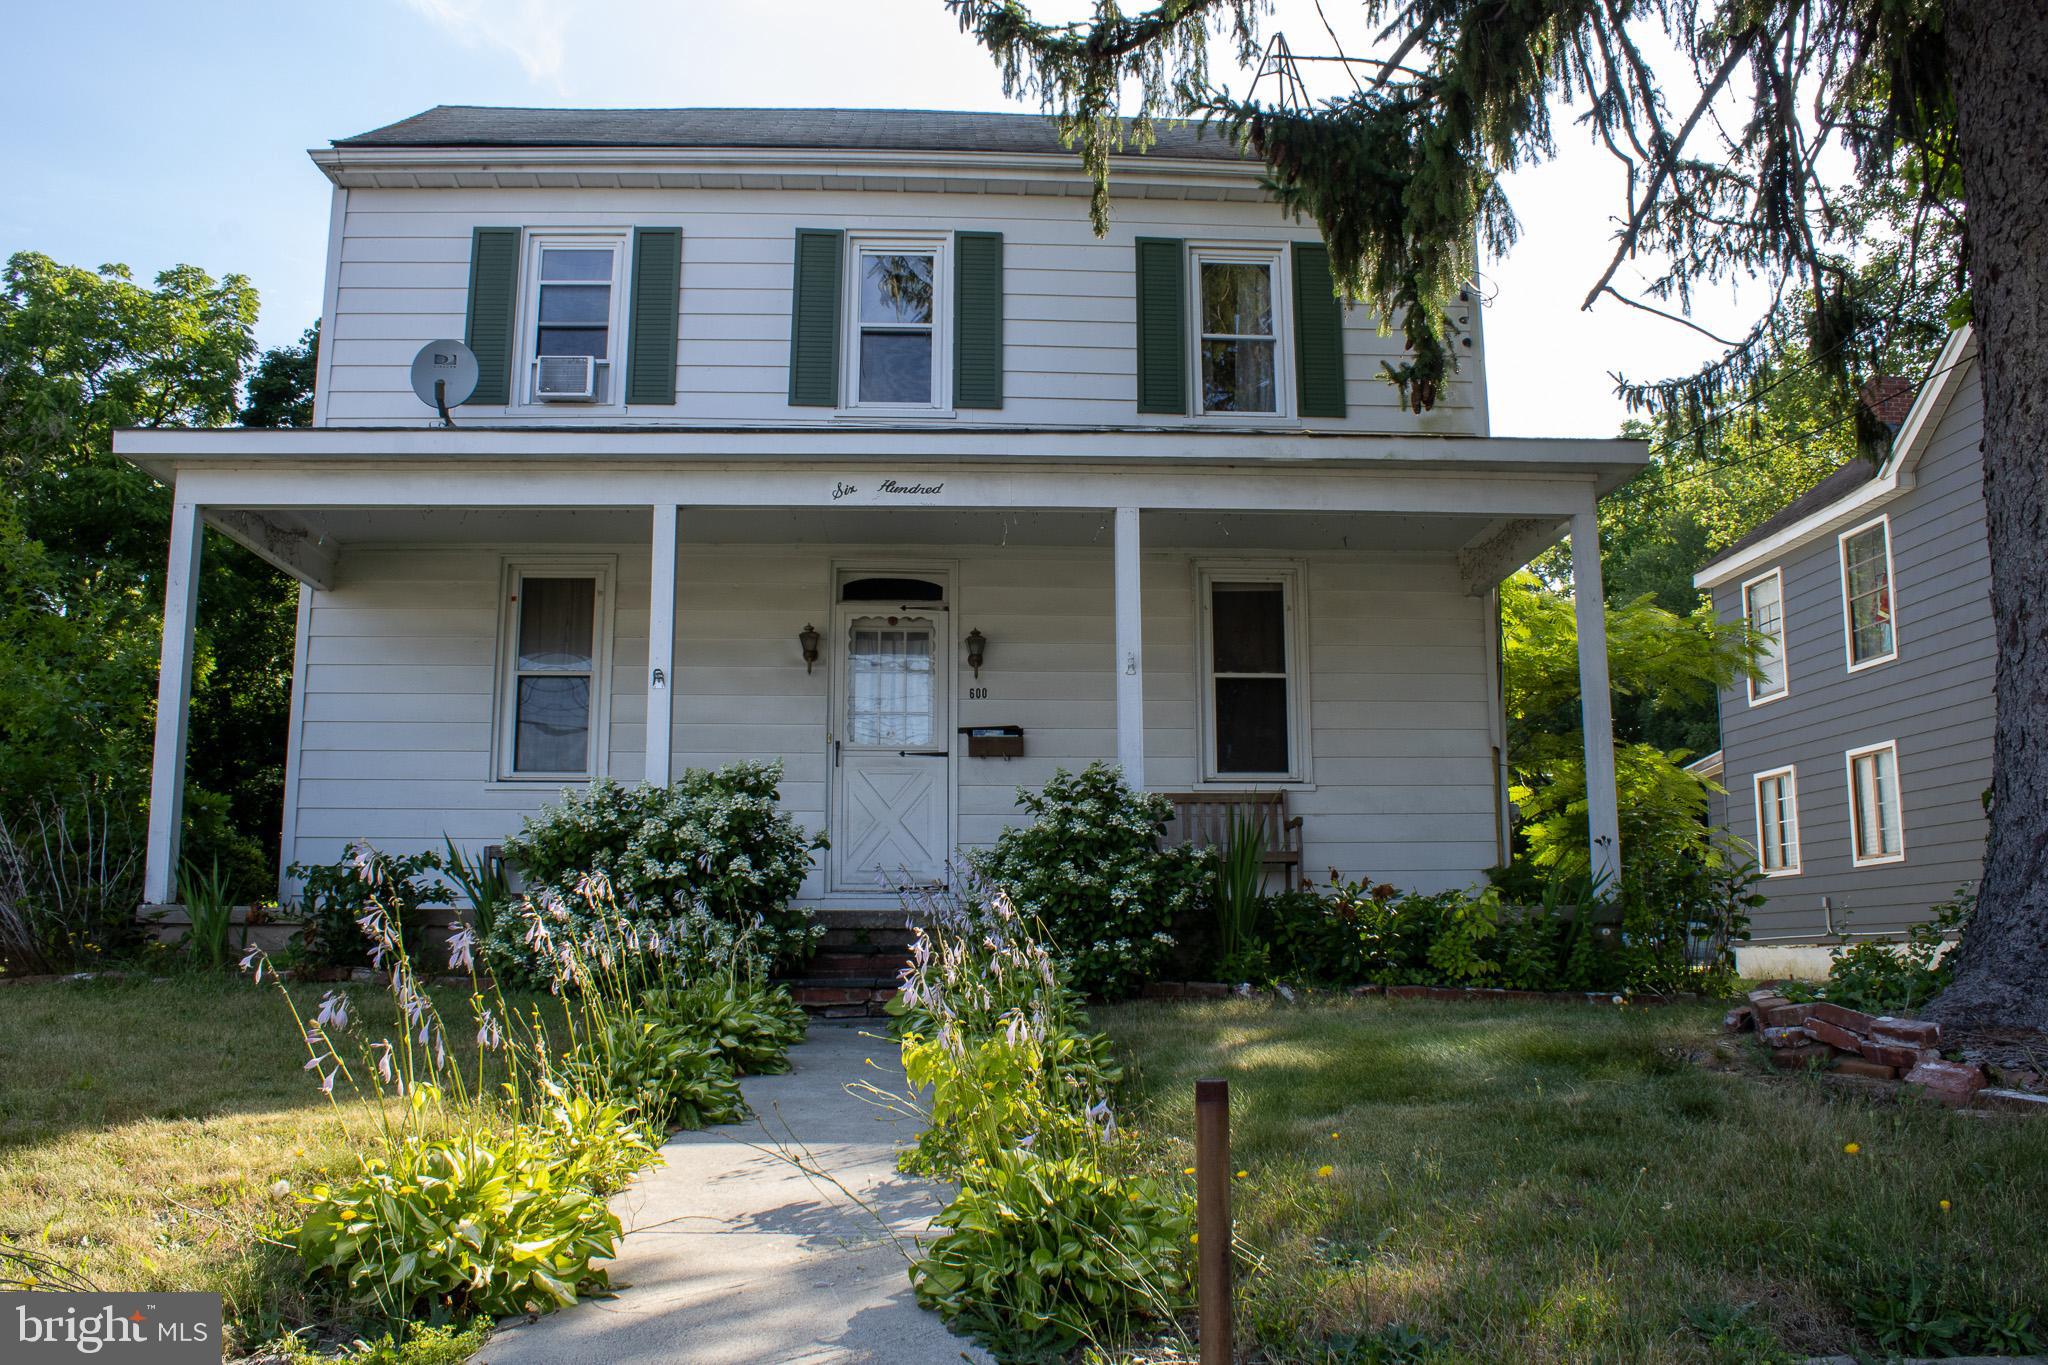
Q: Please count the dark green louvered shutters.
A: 6